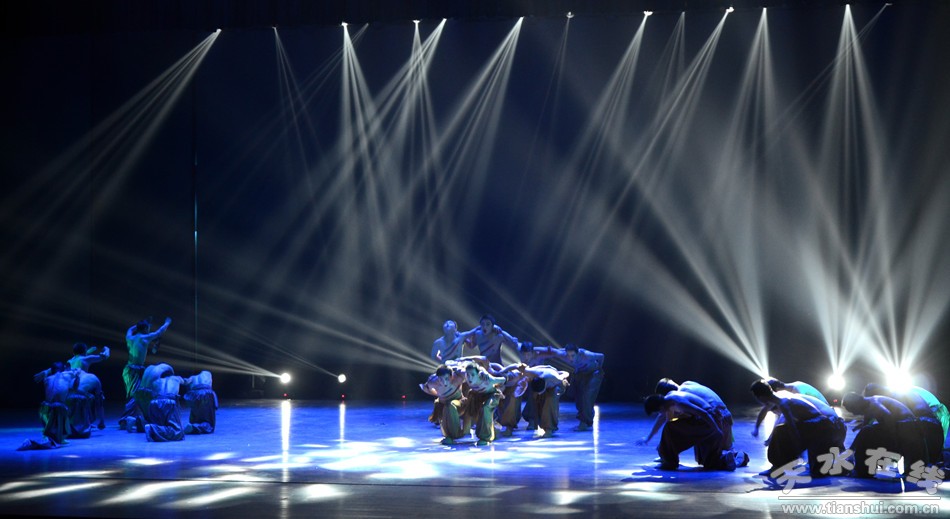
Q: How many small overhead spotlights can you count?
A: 14